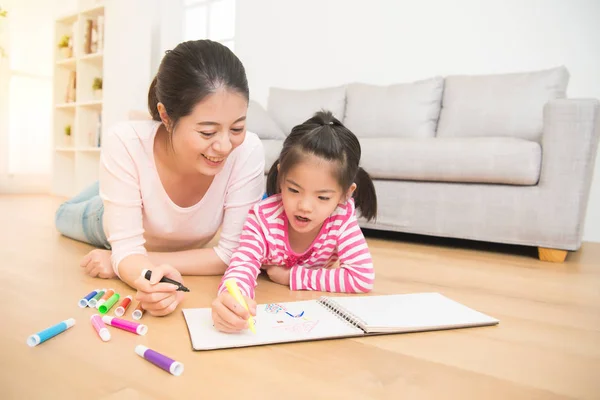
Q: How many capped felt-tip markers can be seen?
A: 10